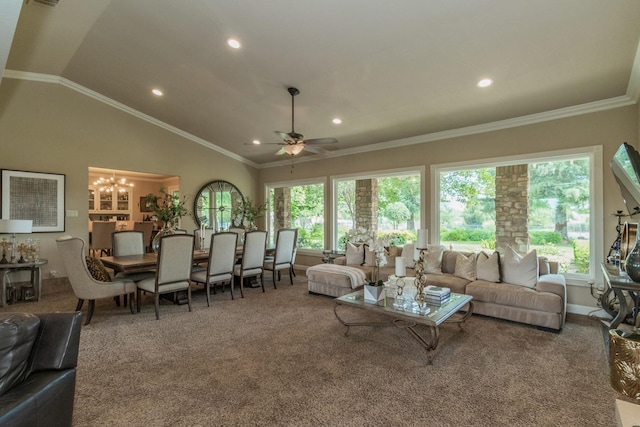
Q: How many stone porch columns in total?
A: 3